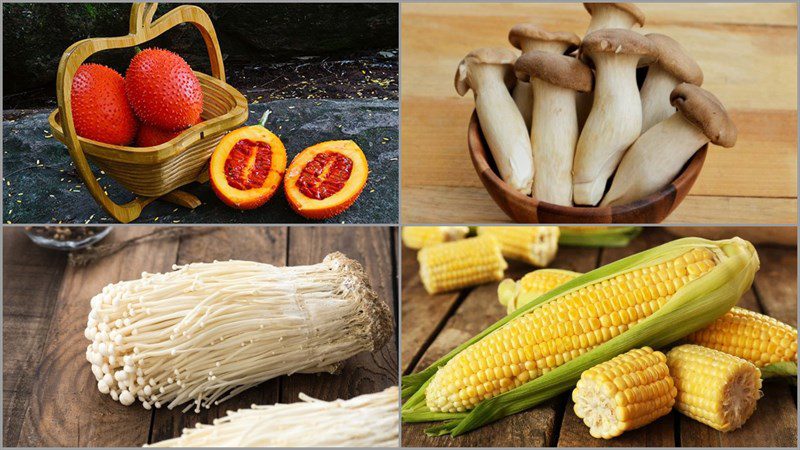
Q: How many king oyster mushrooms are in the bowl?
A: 7